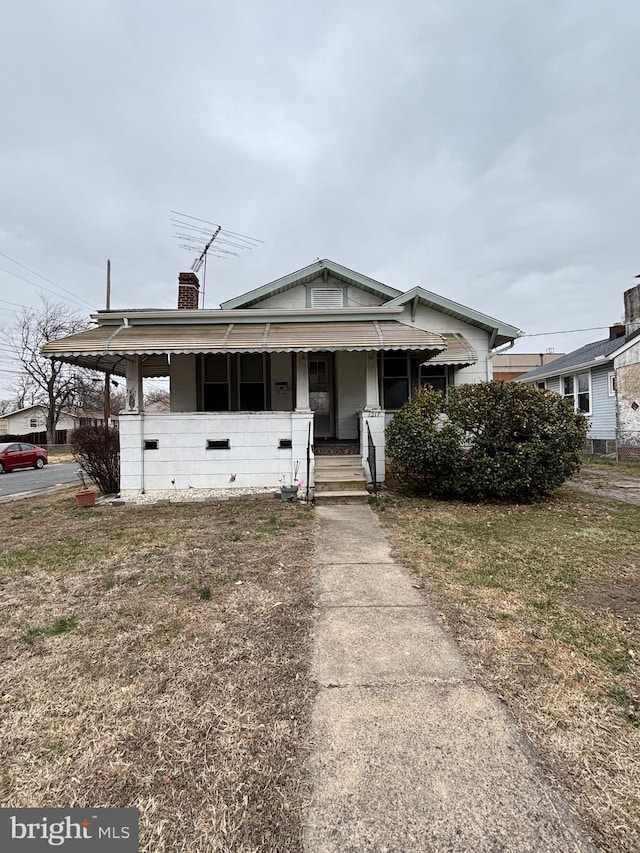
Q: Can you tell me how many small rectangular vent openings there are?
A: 3